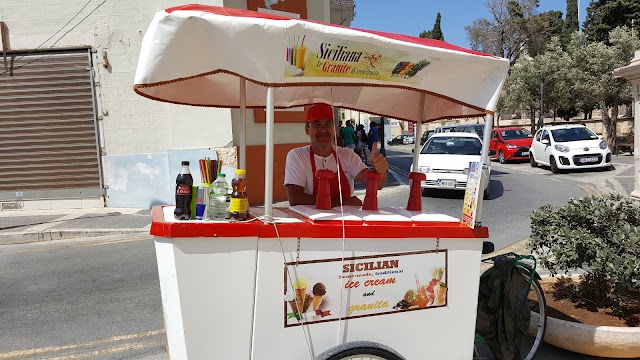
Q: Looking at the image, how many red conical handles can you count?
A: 3